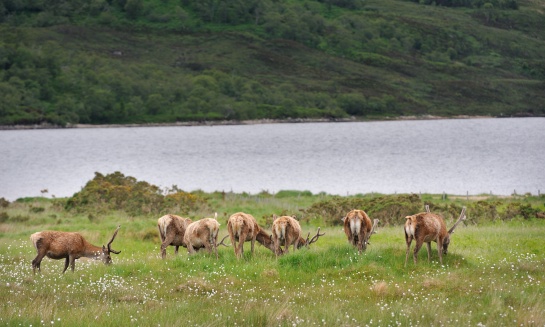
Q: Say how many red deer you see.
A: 7